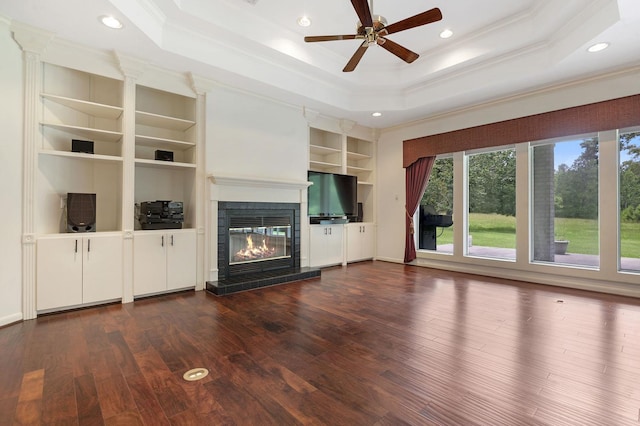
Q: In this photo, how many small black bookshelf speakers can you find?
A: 2